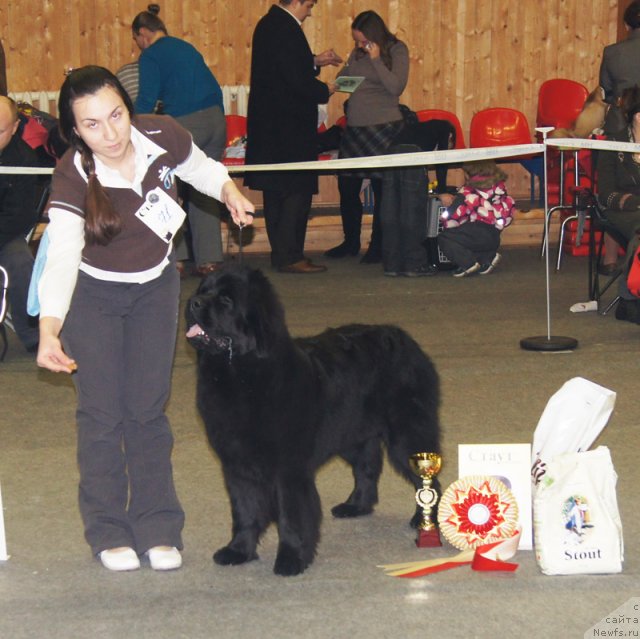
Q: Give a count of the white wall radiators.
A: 2